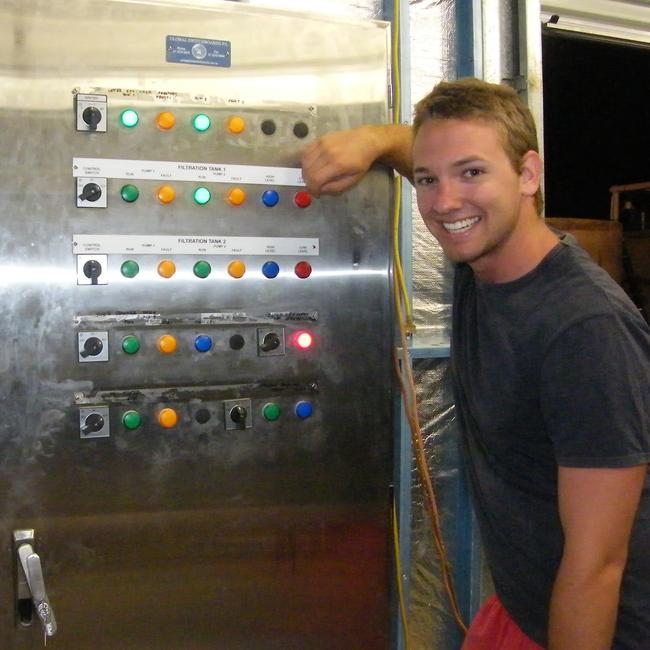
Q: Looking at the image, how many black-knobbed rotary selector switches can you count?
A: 7